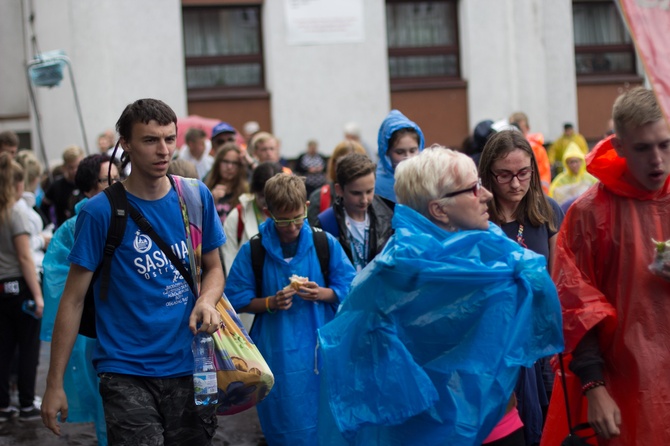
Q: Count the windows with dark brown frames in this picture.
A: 3